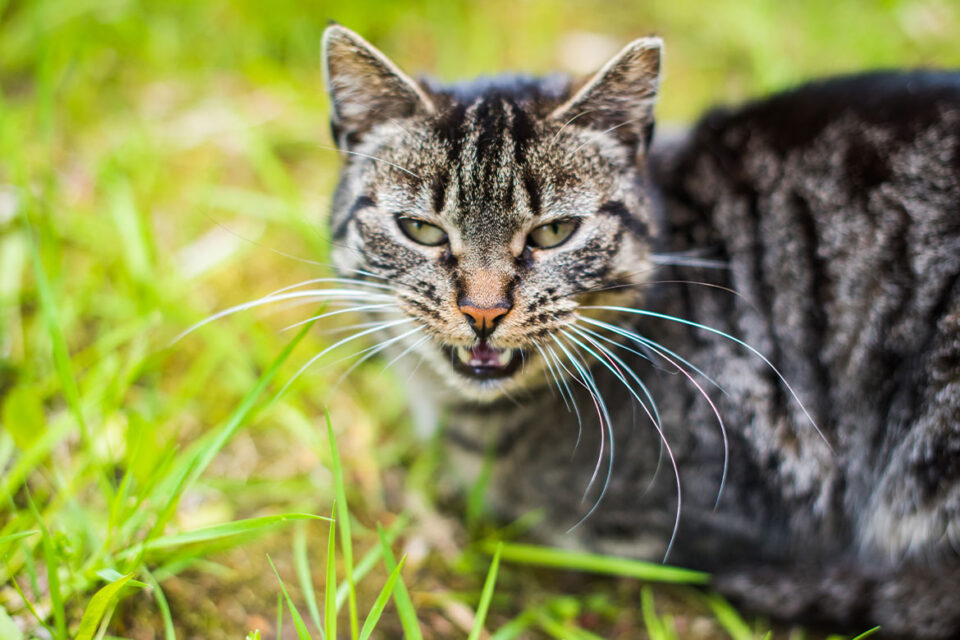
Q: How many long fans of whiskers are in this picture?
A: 2